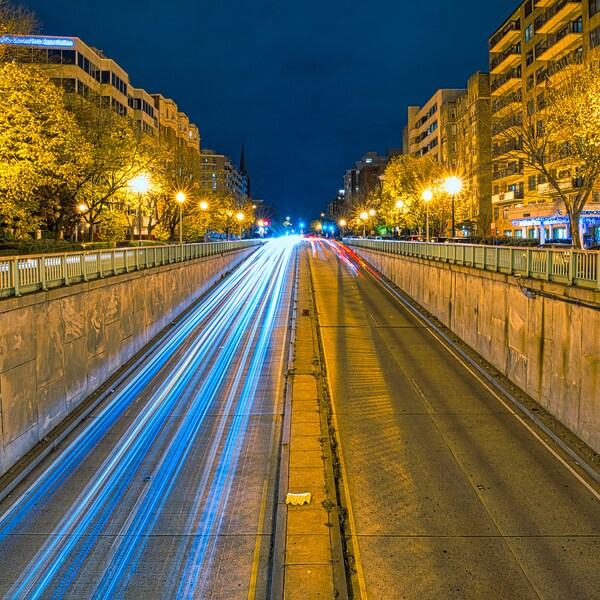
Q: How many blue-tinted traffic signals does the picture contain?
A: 3